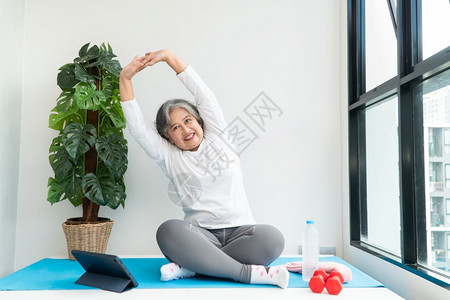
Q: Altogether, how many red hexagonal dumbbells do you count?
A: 2